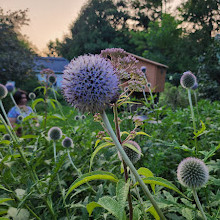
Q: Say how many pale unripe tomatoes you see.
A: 0